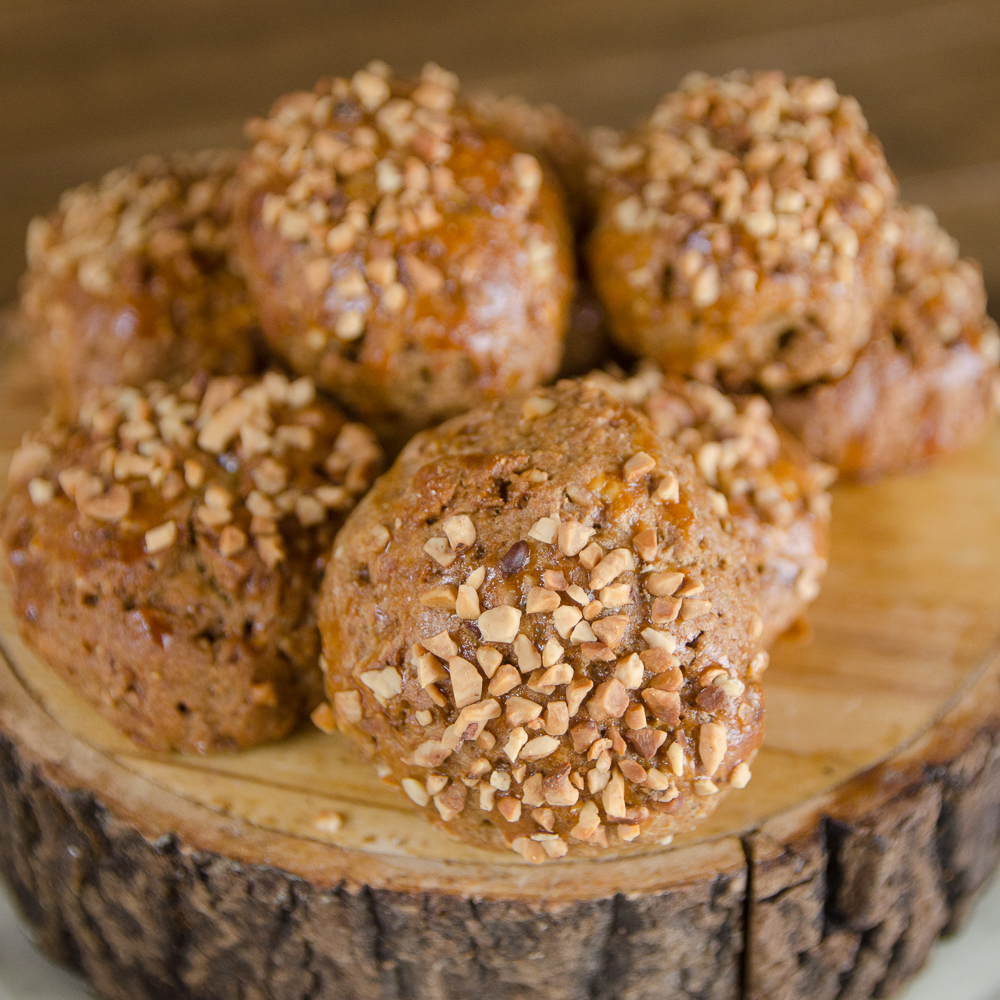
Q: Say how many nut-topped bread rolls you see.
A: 8